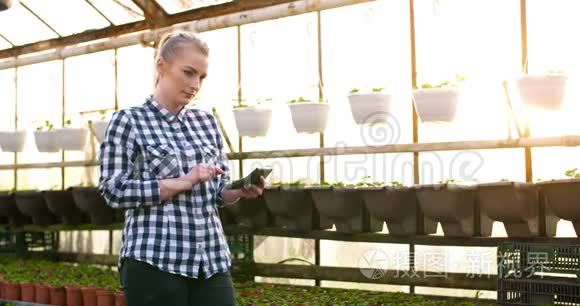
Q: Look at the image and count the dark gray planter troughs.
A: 11